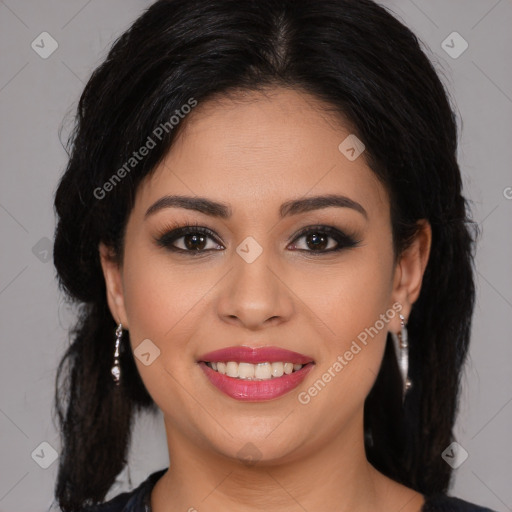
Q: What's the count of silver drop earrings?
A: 2